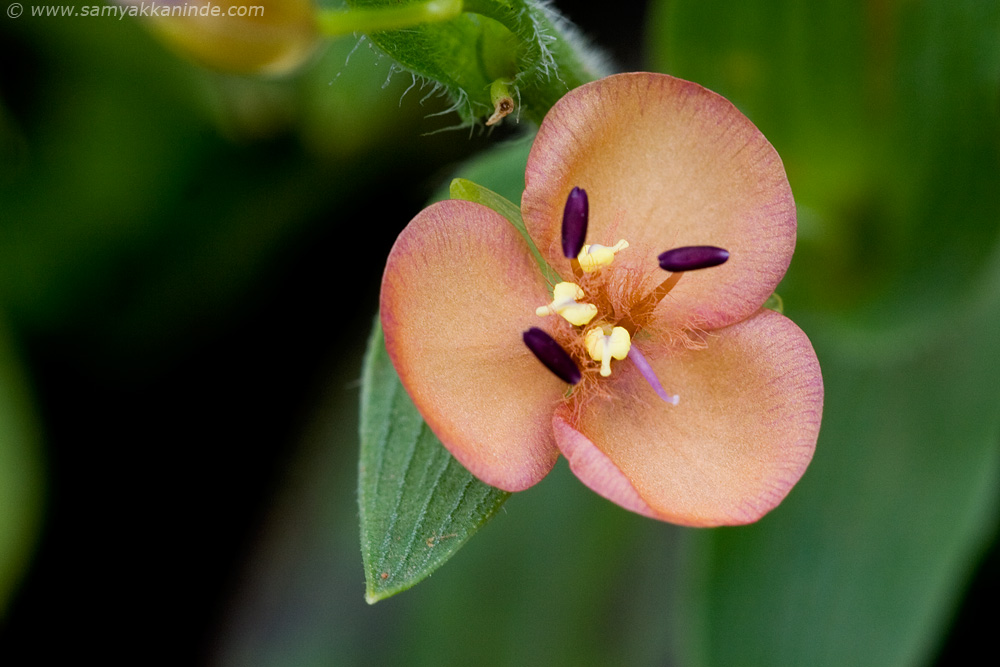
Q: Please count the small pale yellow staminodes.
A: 3